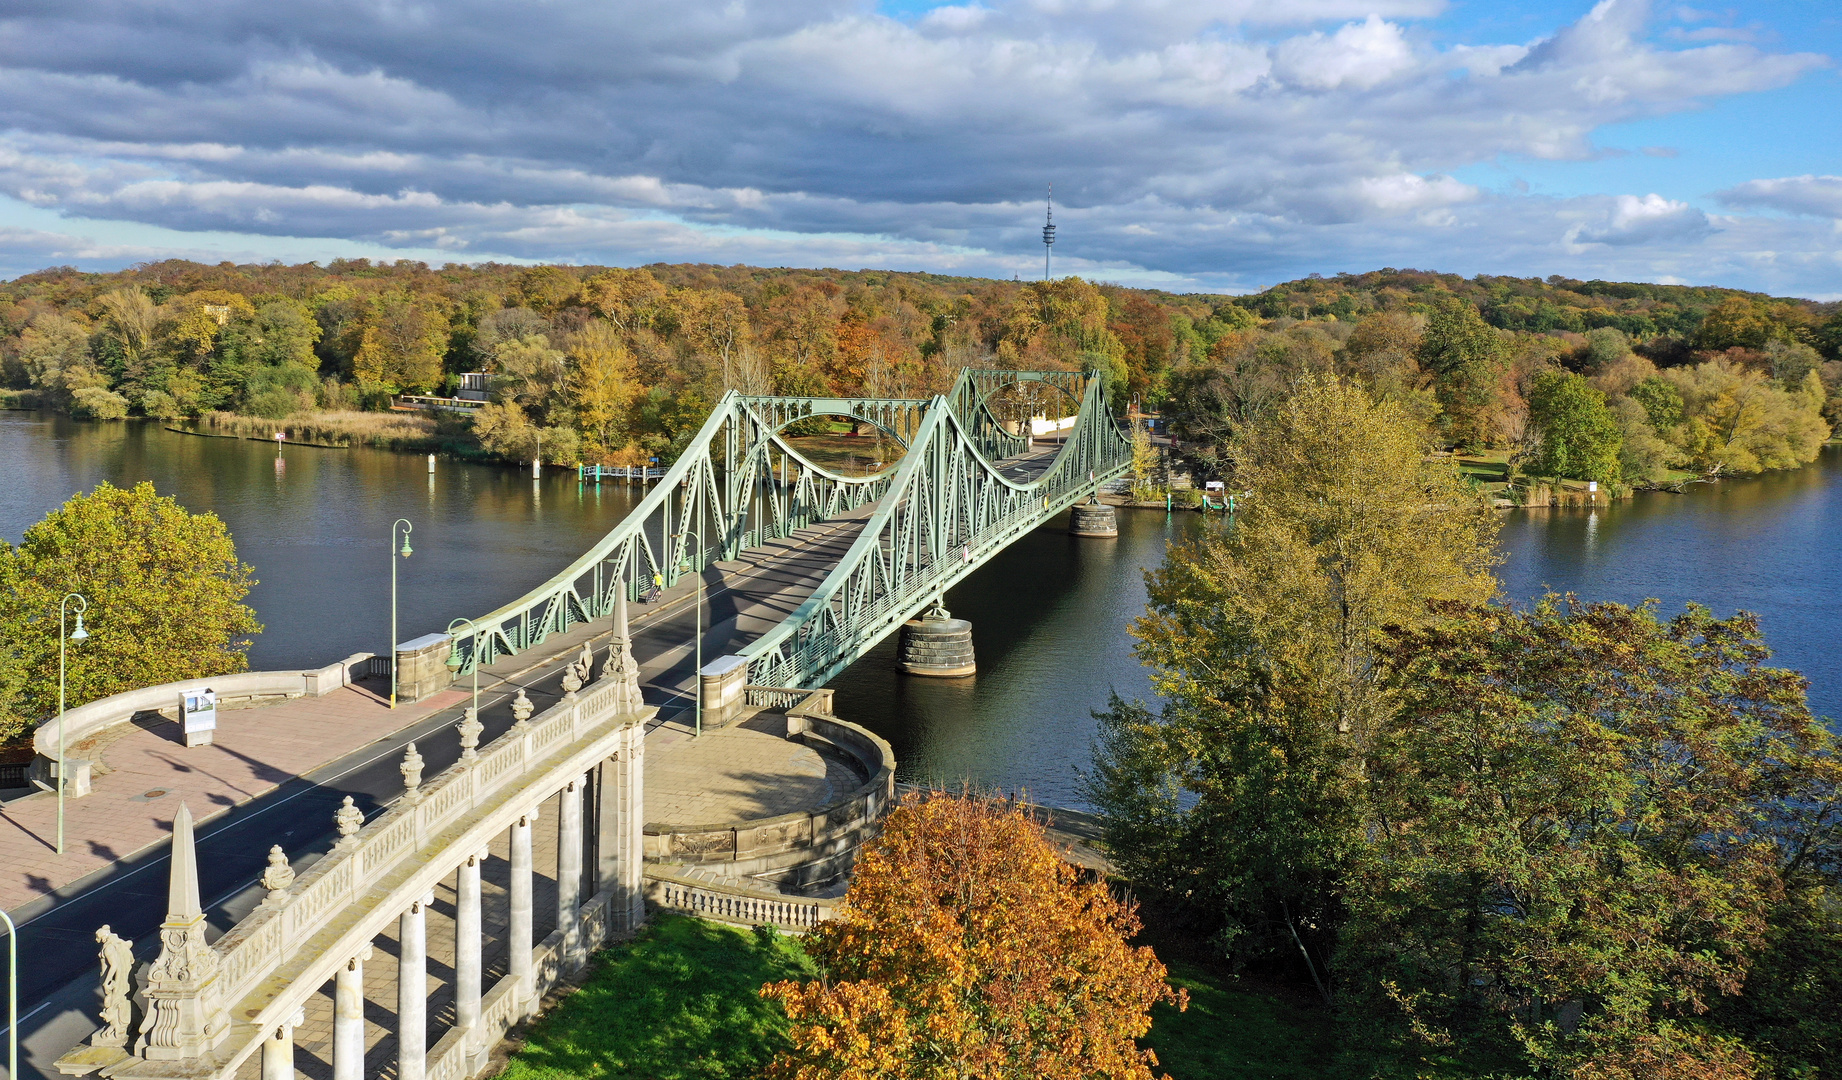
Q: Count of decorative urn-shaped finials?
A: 6